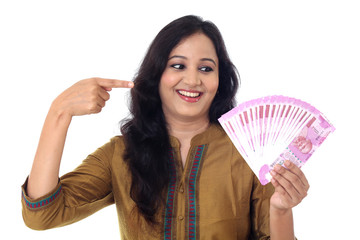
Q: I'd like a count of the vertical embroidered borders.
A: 2